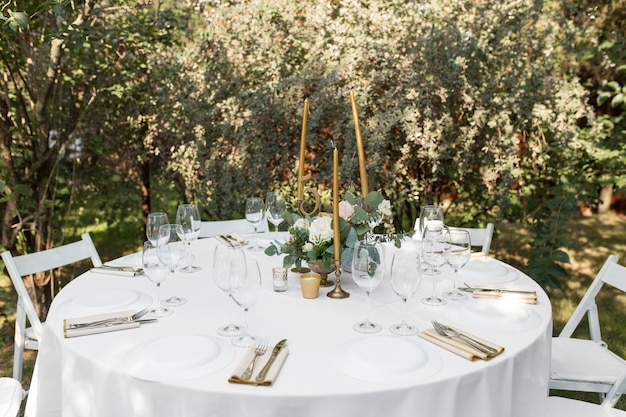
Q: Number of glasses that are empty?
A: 13